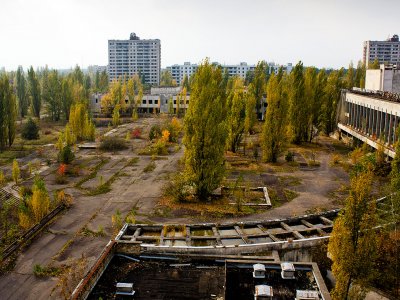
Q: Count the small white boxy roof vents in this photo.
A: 5